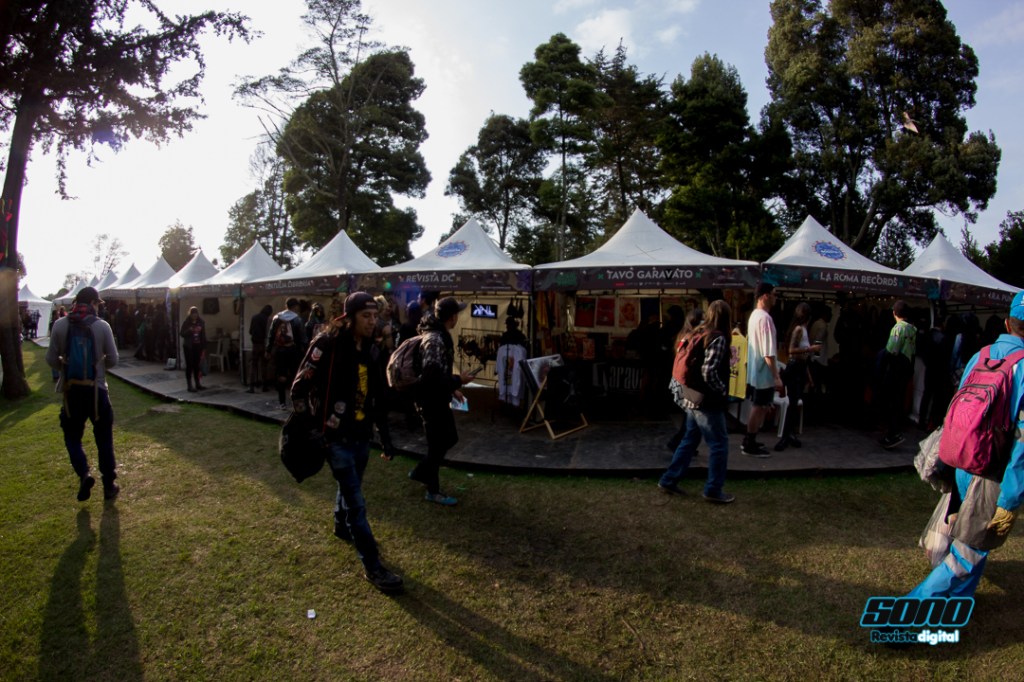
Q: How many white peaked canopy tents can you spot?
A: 13